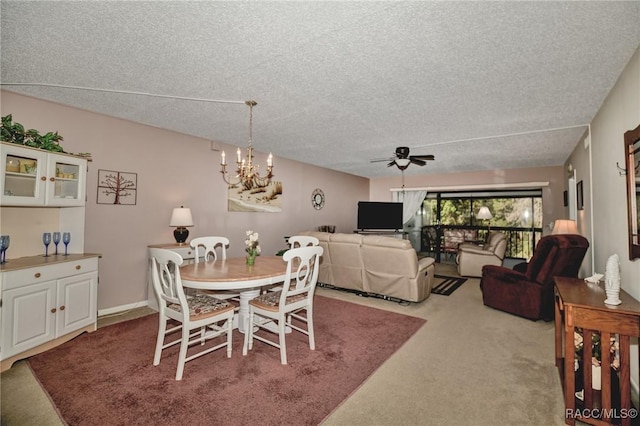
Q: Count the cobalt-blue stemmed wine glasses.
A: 5